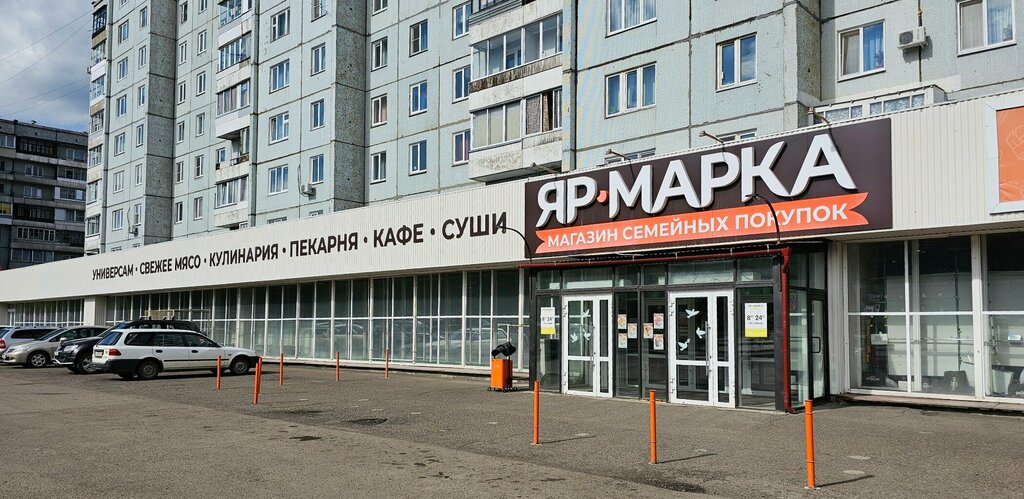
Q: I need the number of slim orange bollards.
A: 9